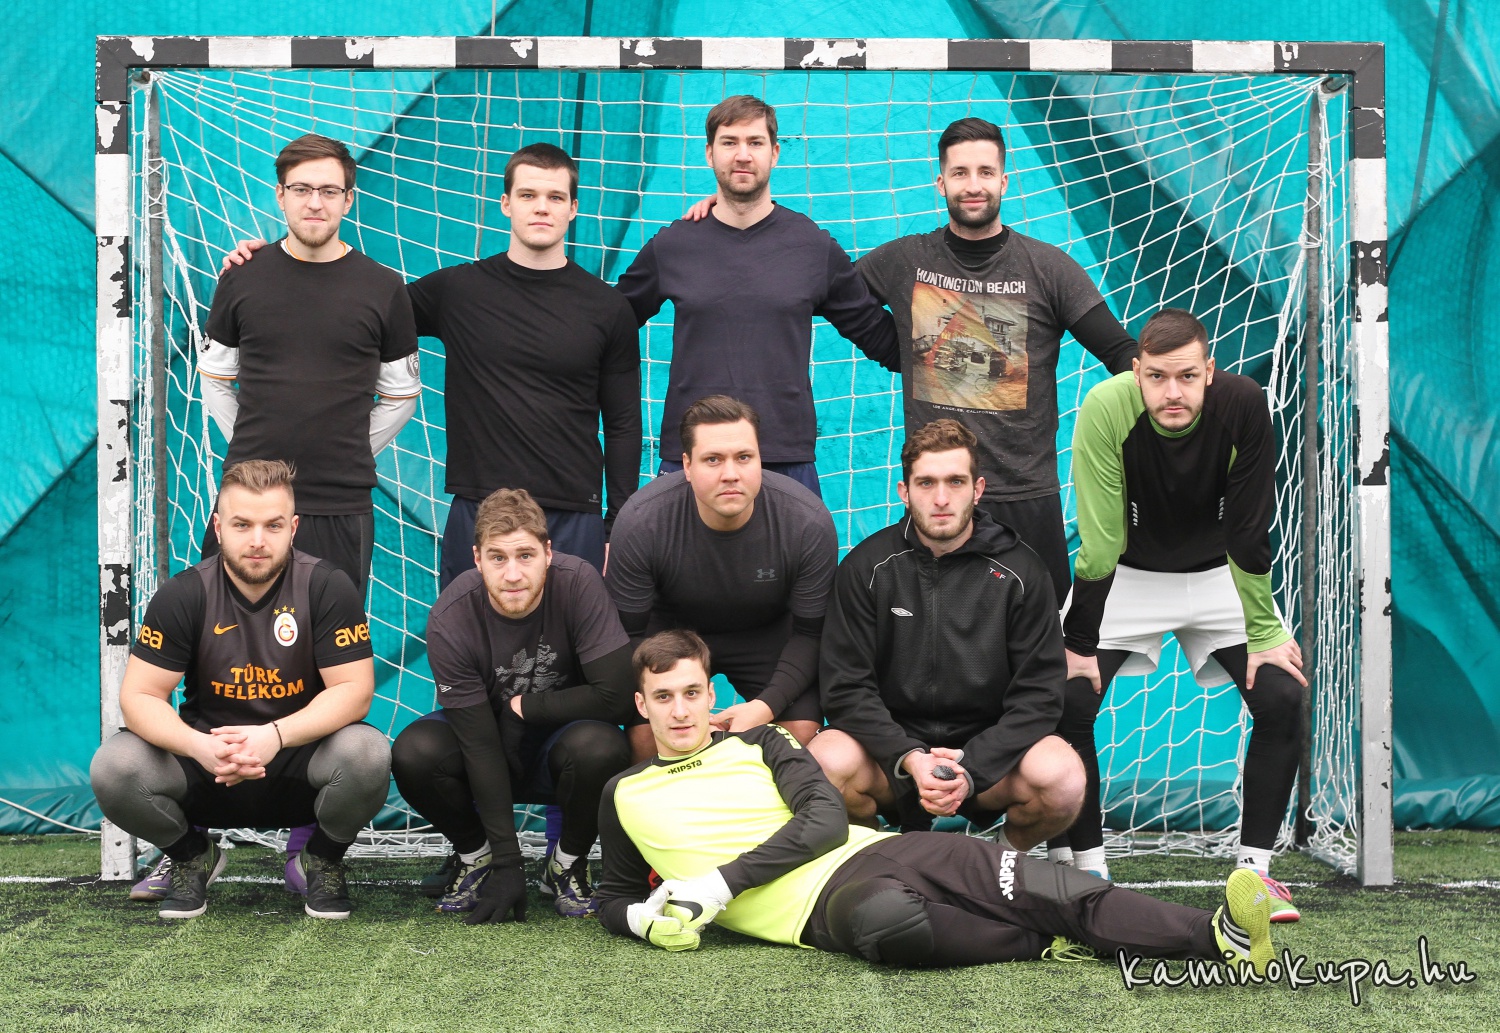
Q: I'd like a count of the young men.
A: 10